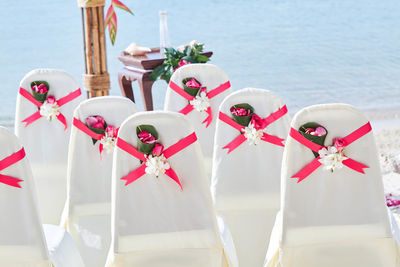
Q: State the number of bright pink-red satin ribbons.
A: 7